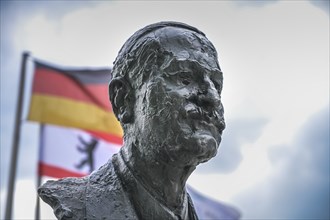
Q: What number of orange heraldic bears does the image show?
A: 0